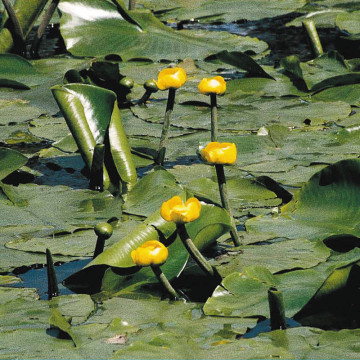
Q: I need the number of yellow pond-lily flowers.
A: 5